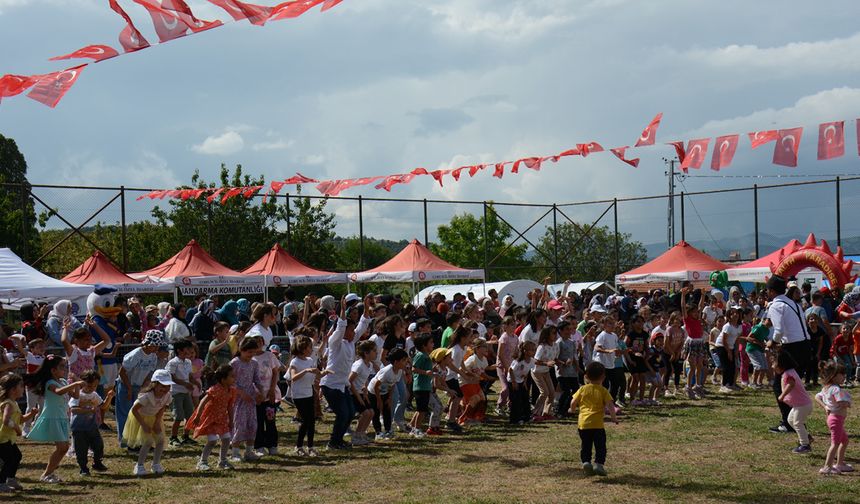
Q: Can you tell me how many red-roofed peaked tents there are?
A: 6